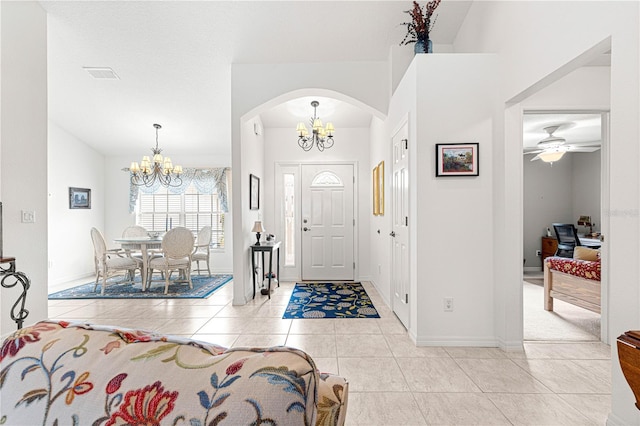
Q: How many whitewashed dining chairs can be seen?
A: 4